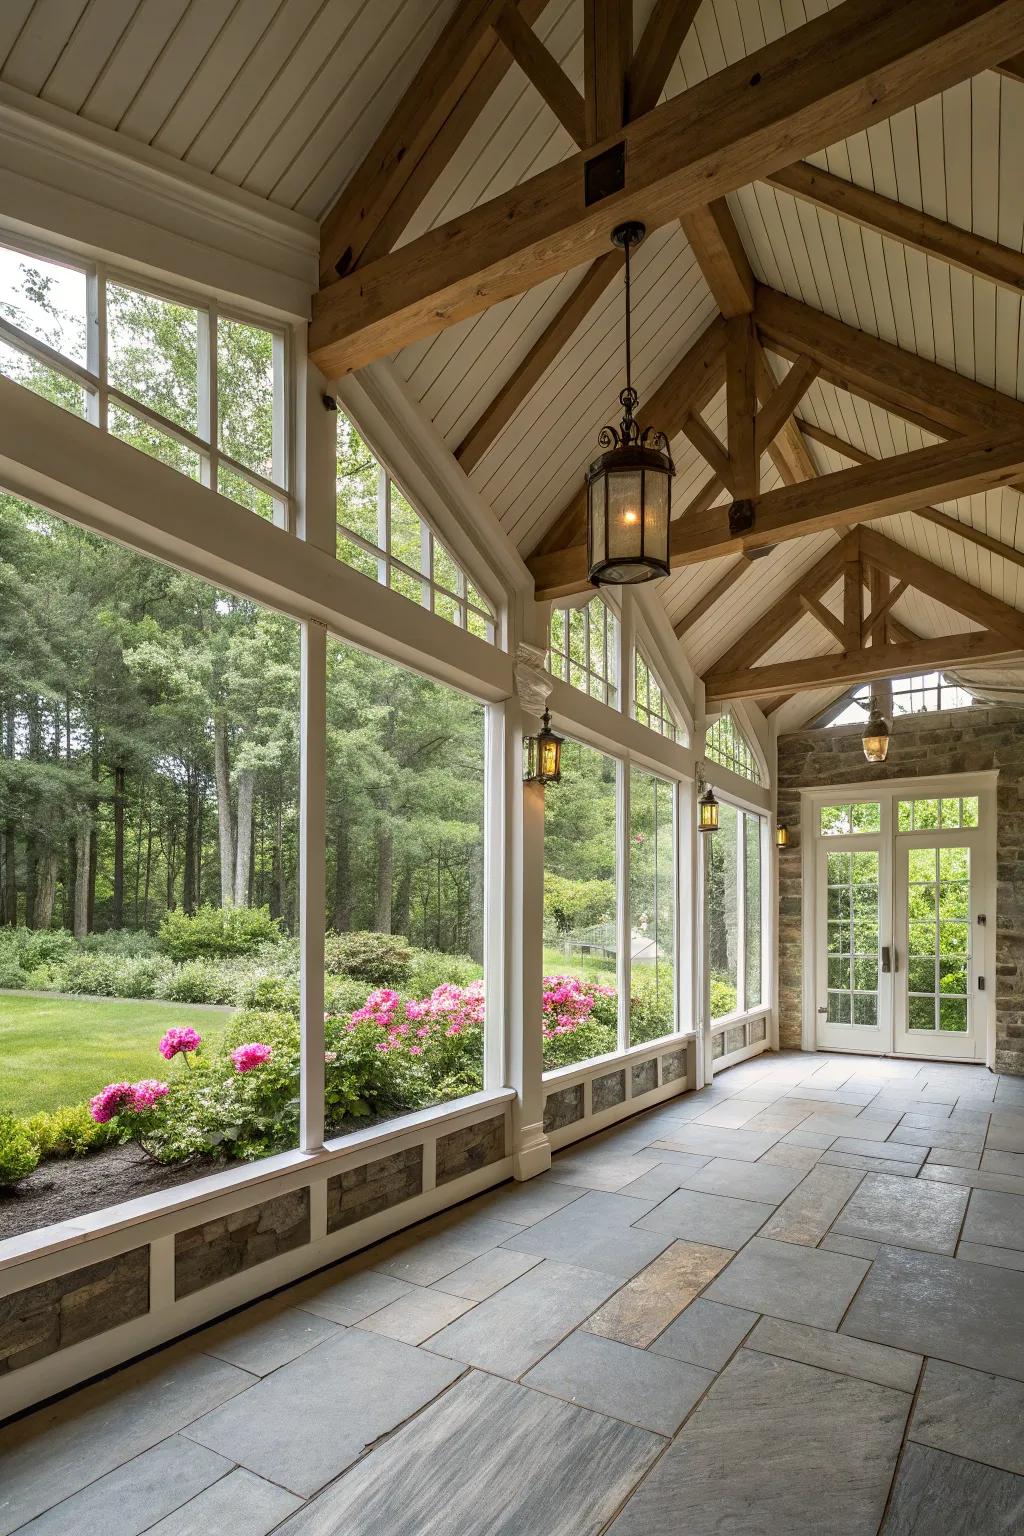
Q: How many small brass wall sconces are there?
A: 3